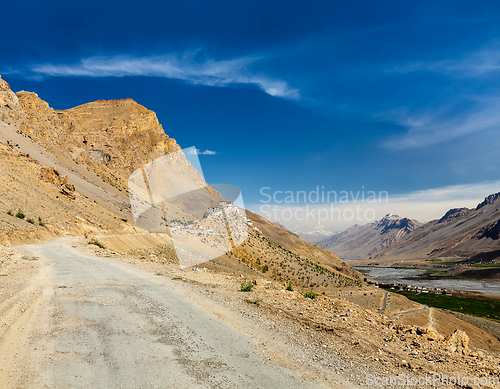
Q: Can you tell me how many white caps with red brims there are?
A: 0